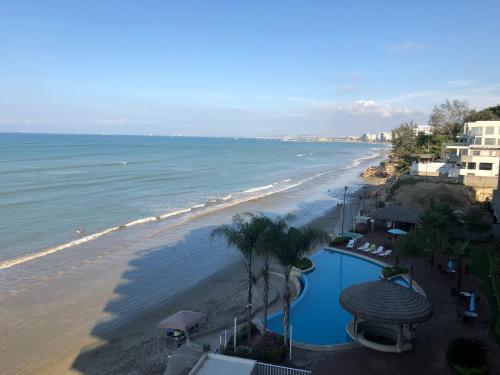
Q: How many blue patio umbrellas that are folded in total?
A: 2